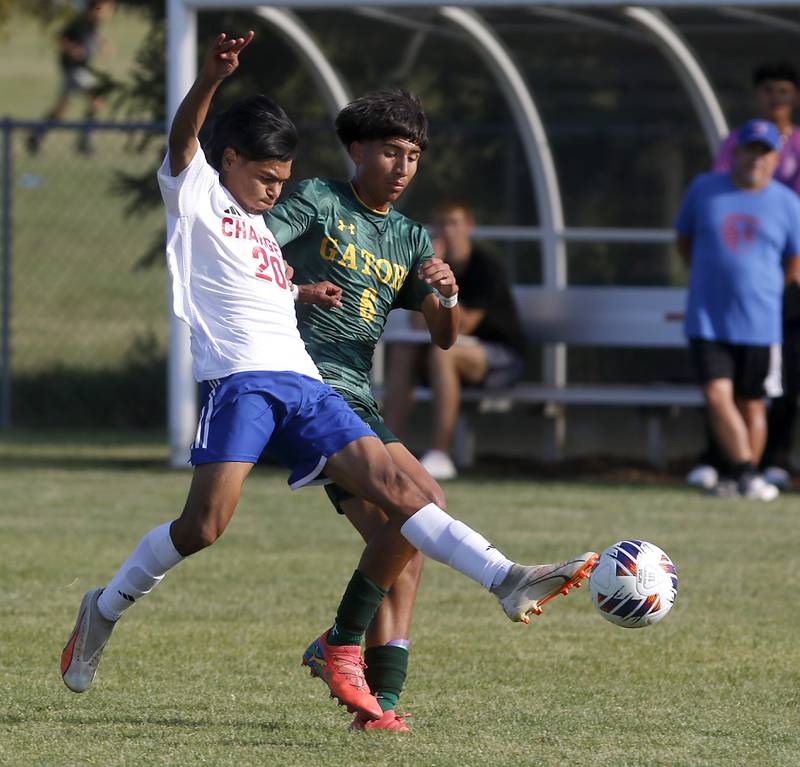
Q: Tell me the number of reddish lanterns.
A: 0